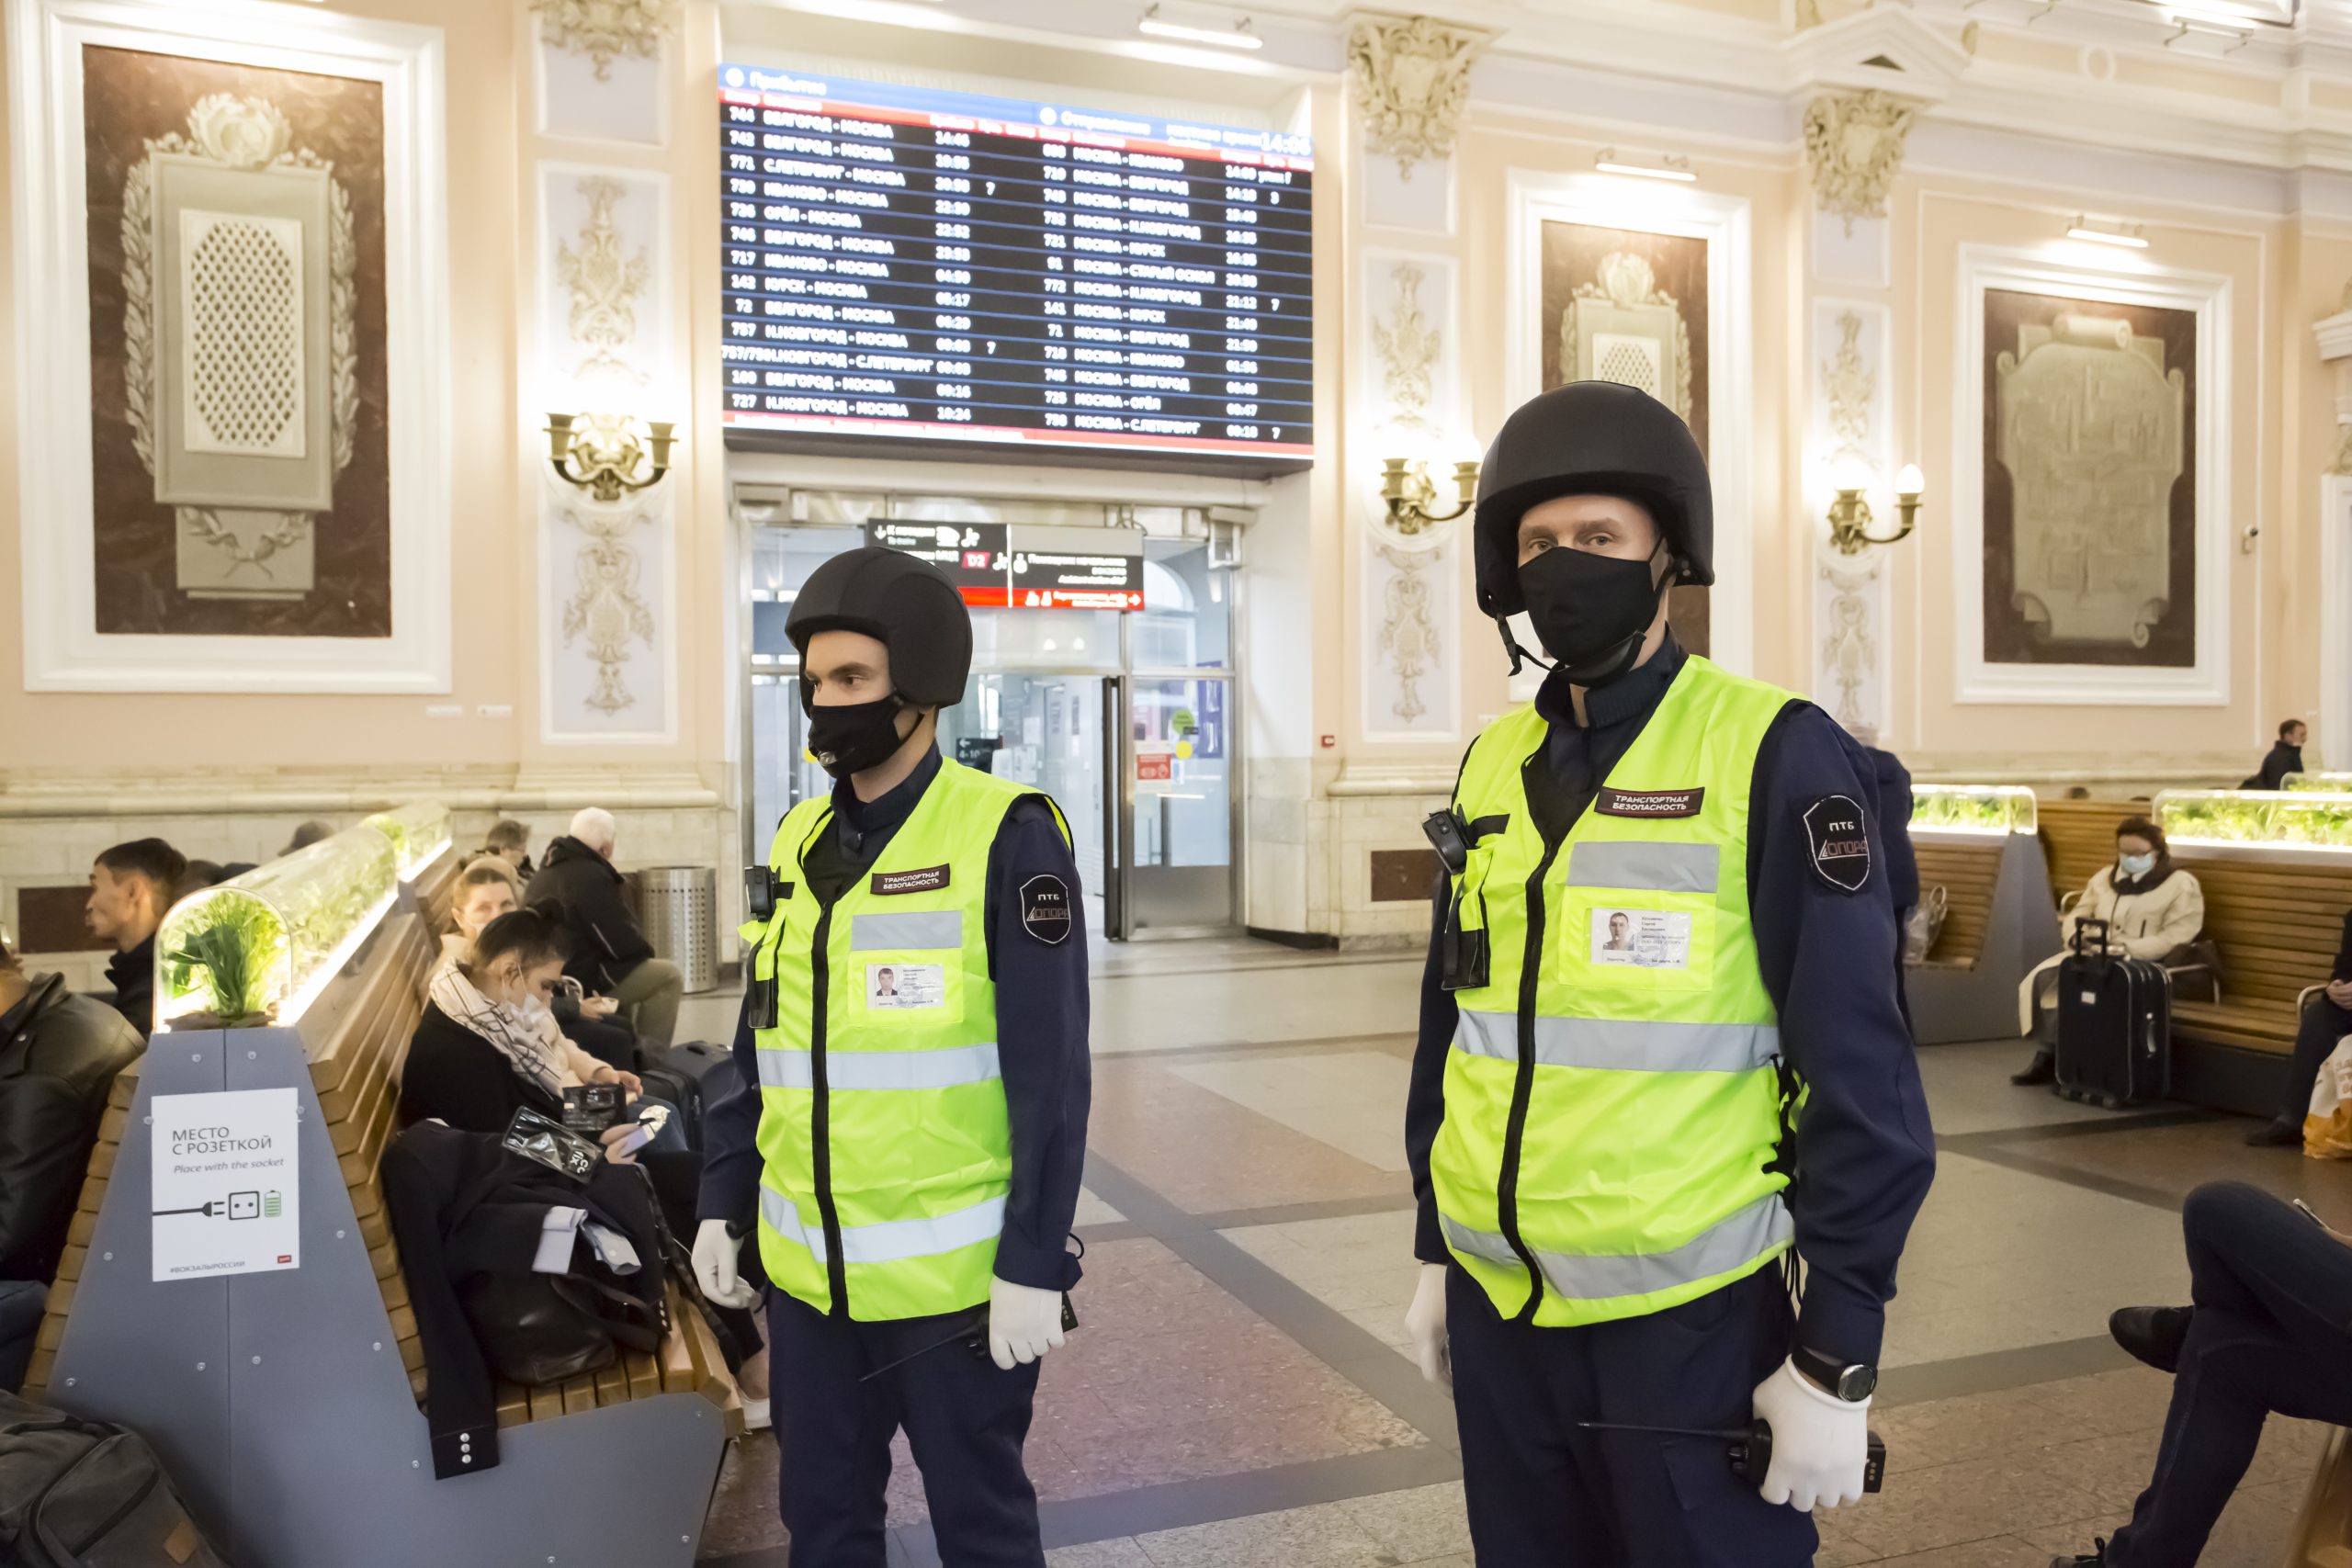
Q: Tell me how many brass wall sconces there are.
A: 3